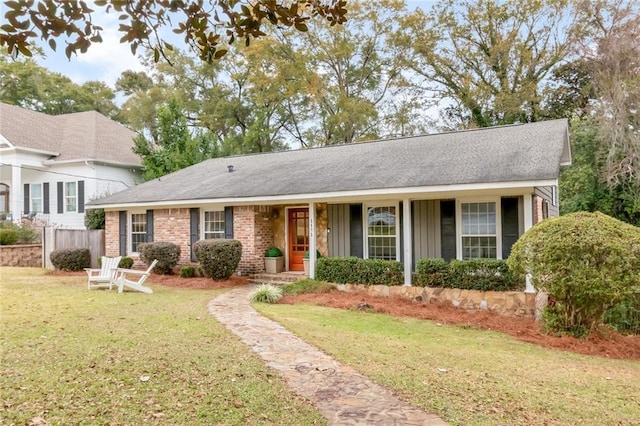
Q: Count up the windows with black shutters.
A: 6